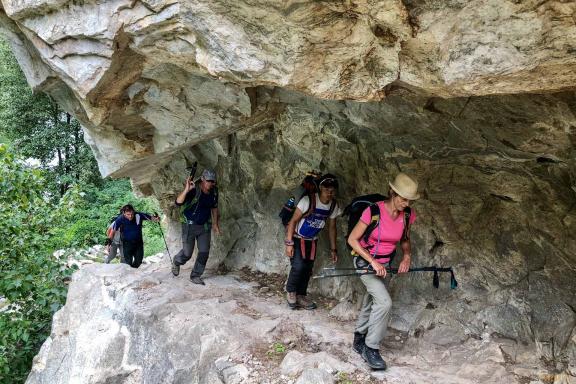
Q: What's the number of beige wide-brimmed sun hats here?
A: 1